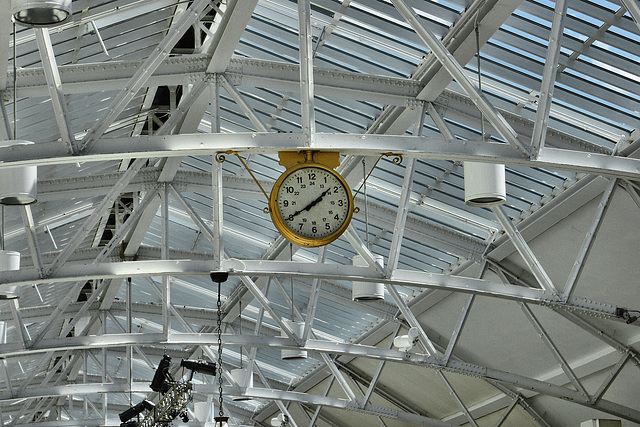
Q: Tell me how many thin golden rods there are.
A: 2